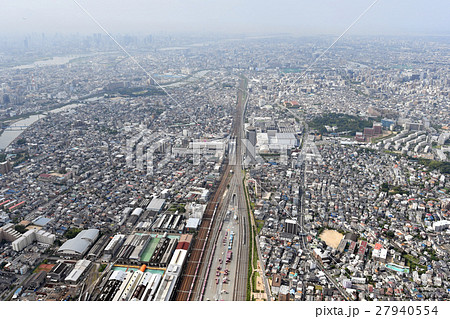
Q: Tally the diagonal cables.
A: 2